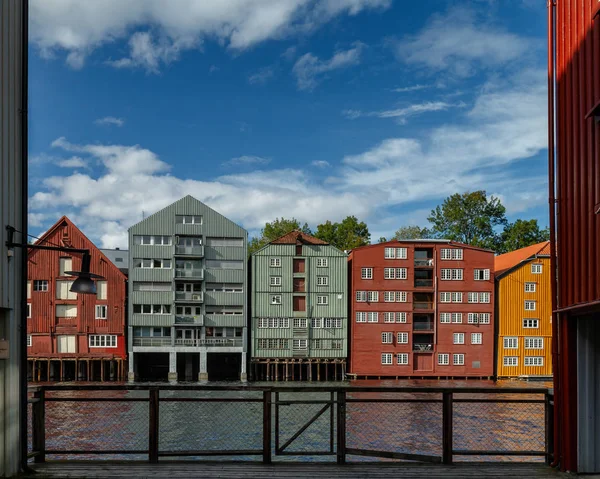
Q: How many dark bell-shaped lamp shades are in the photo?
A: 1